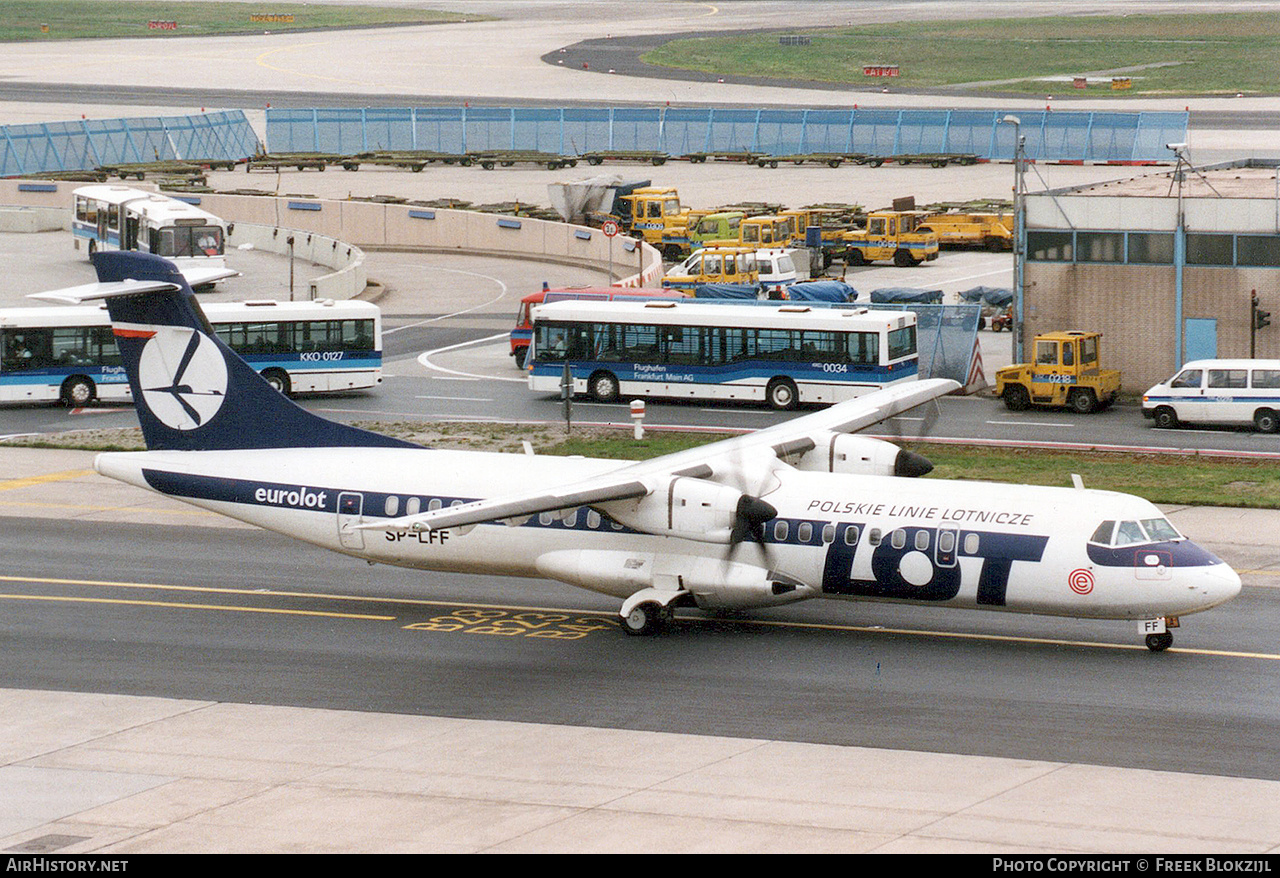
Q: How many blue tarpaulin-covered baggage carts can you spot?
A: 4